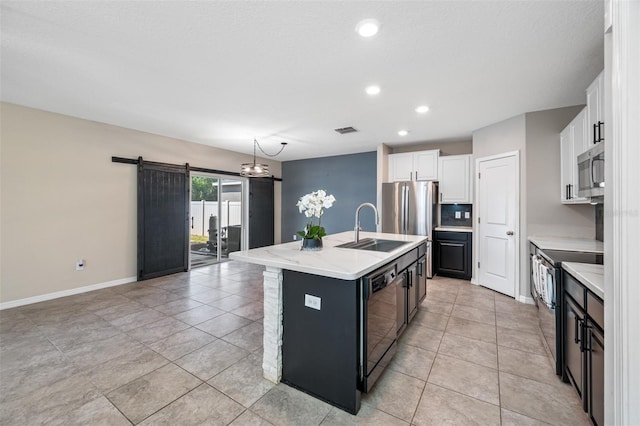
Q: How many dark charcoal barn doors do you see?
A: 2